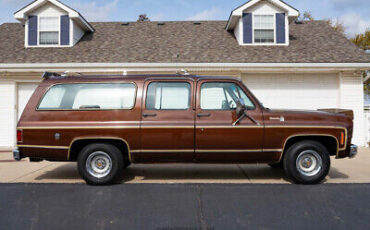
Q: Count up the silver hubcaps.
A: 2